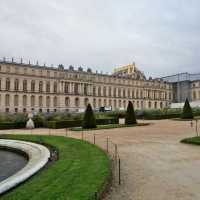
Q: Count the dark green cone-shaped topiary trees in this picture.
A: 3